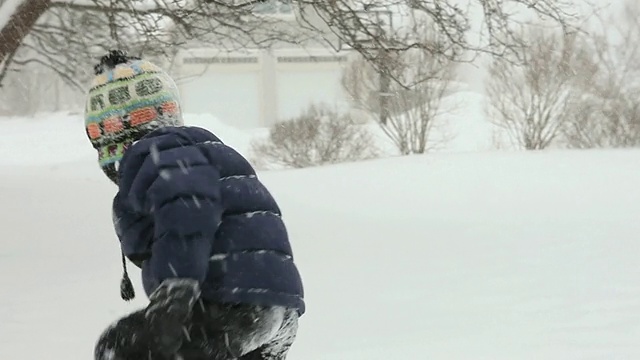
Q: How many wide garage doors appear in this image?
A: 2